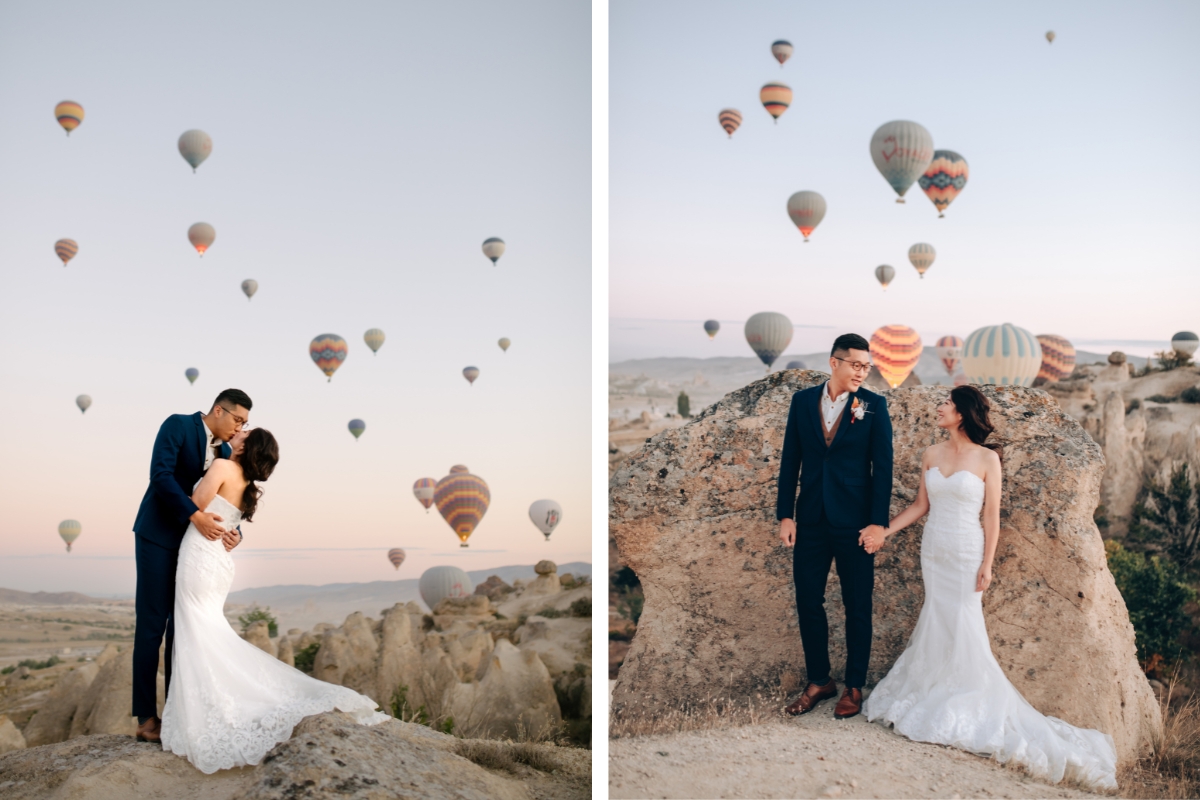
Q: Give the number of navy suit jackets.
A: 2